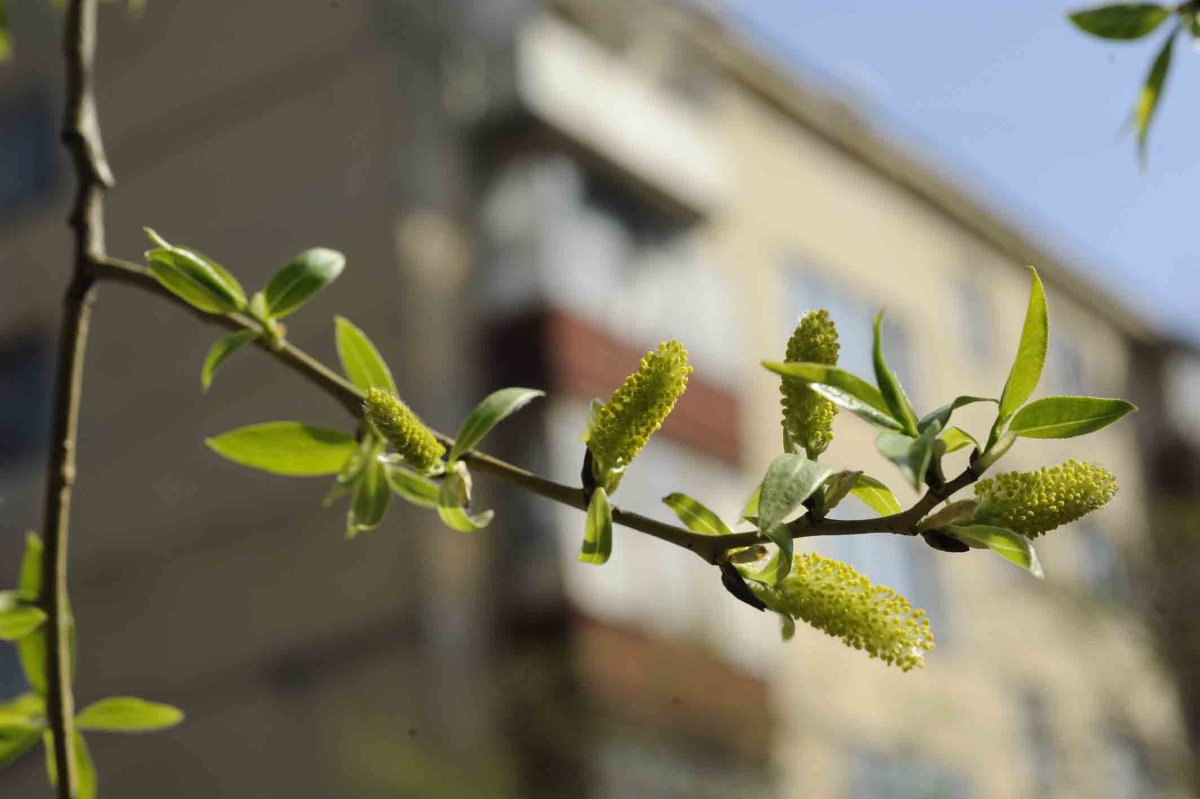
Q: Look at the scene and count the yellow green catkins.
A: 5